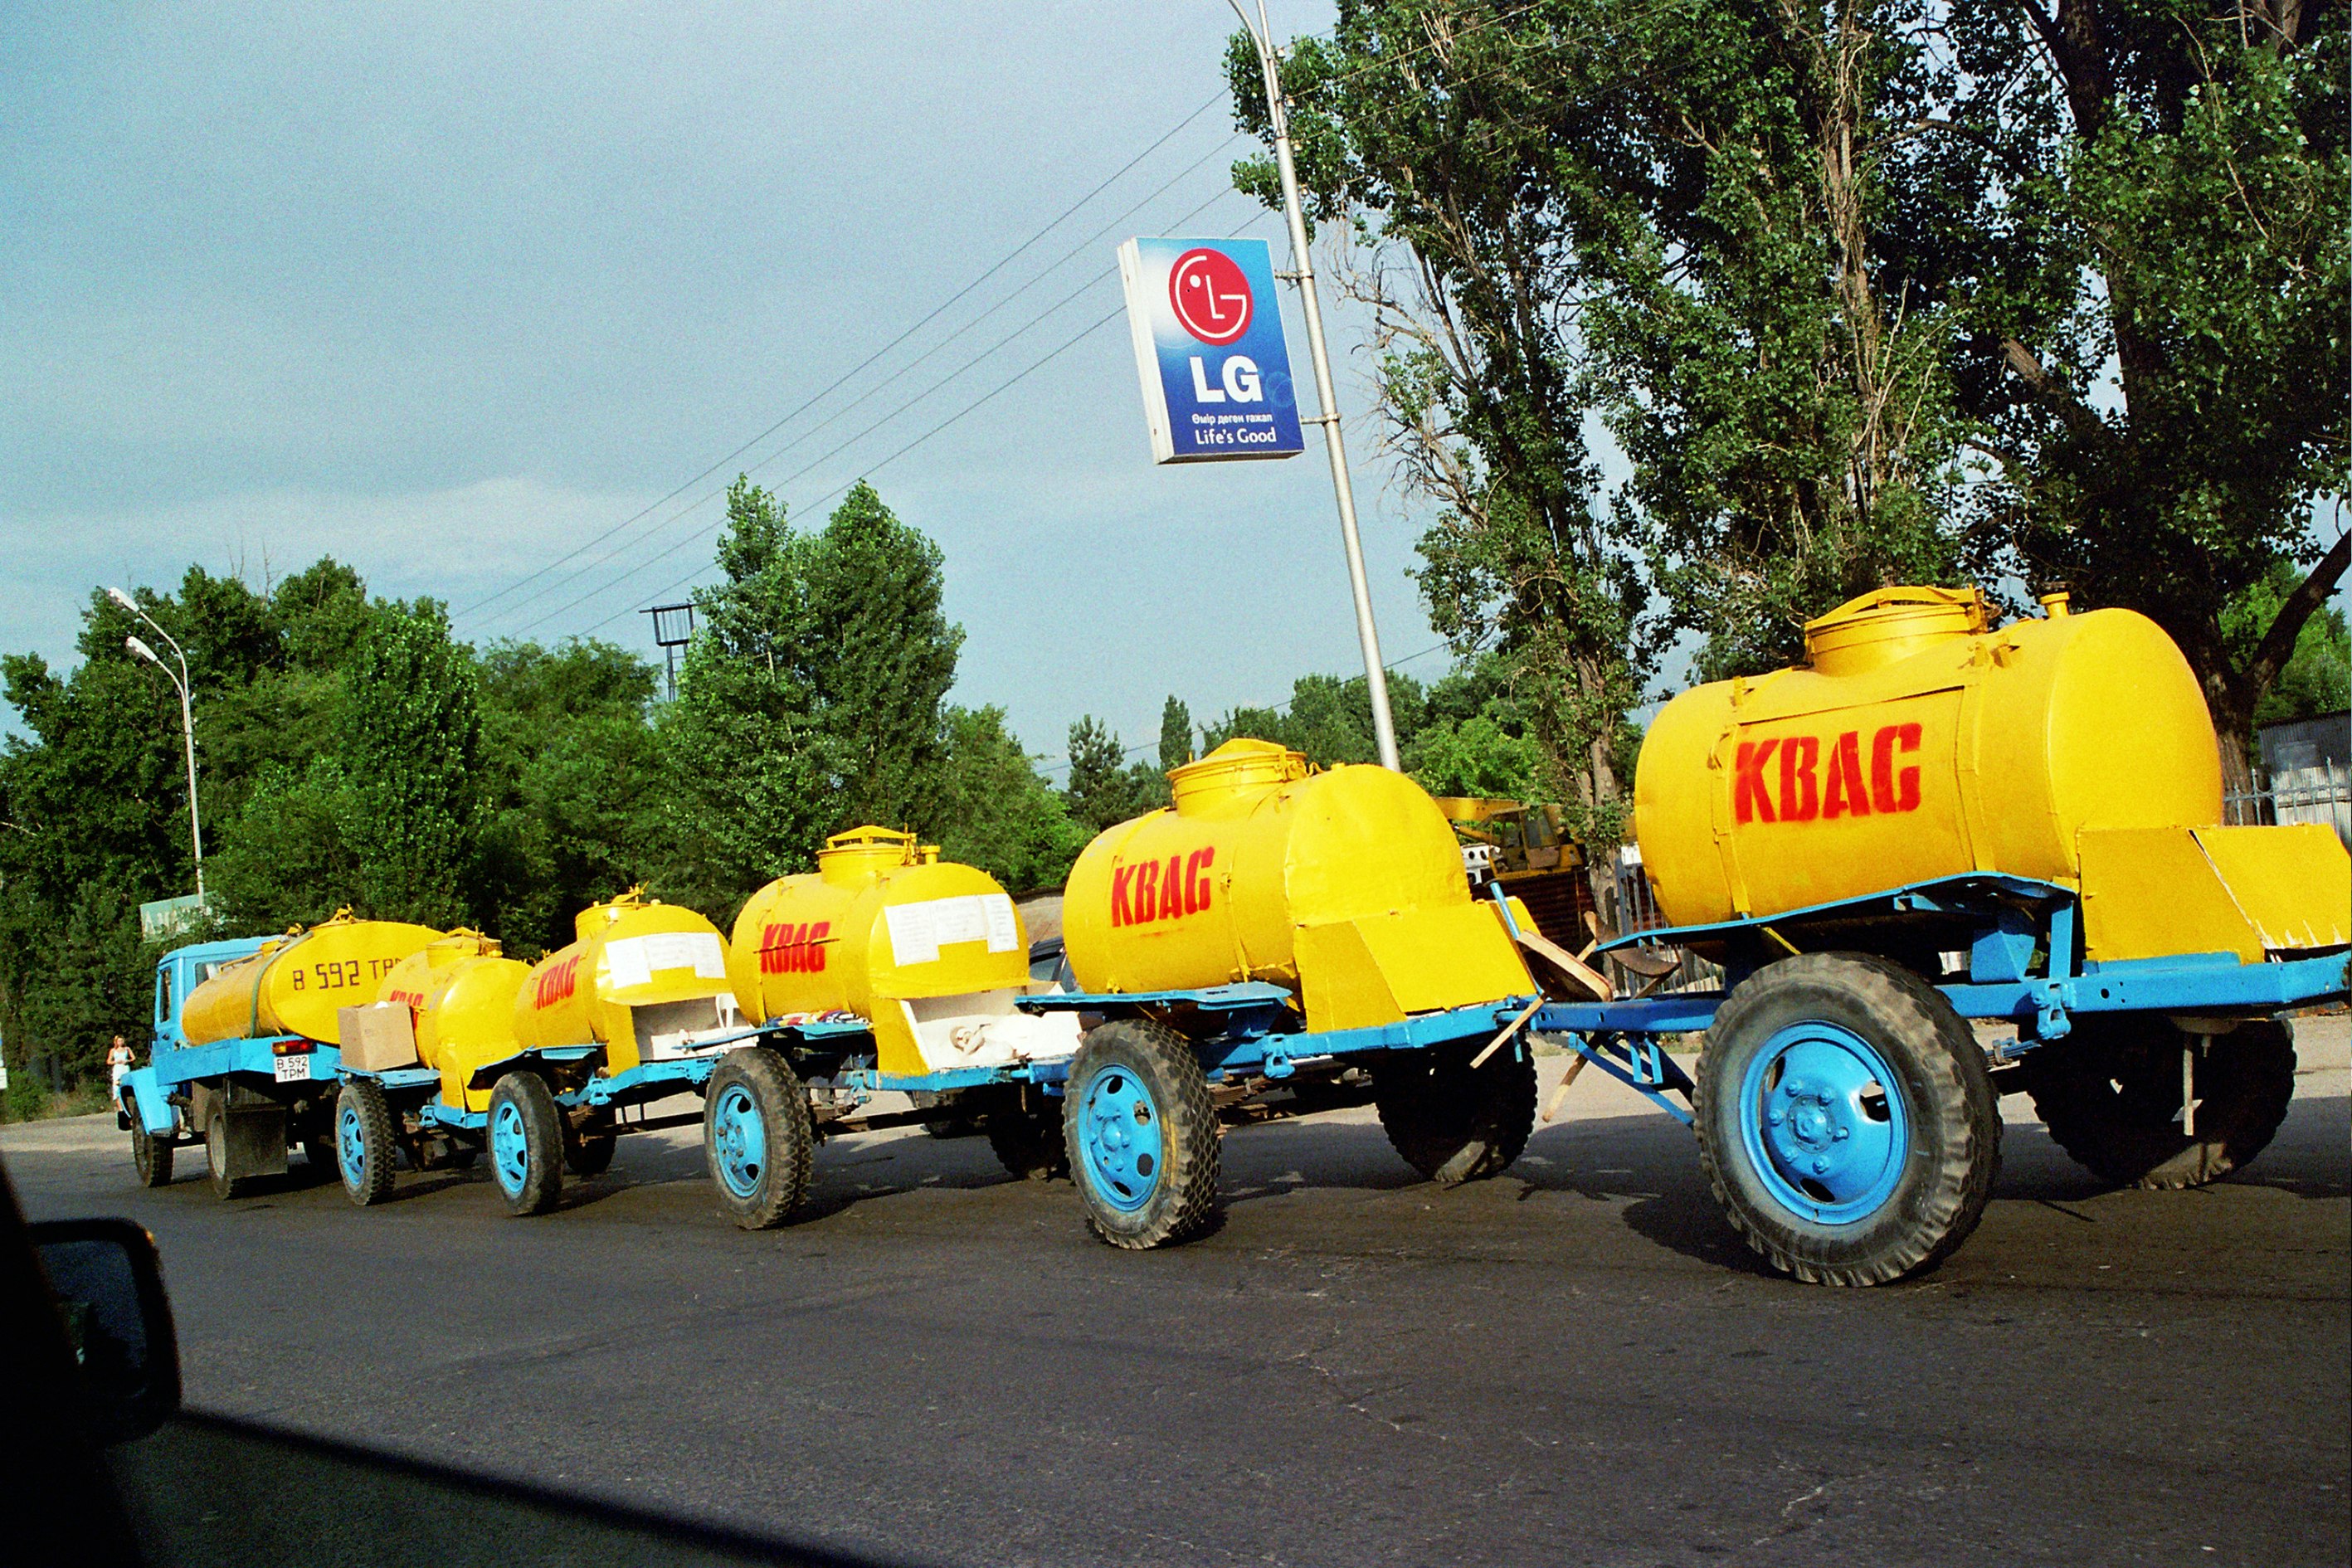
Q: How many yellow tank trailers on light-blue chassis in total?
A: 5